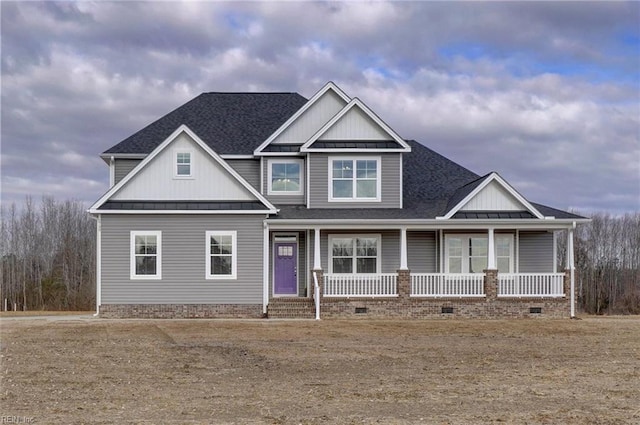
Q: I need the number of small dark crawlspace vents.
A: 3